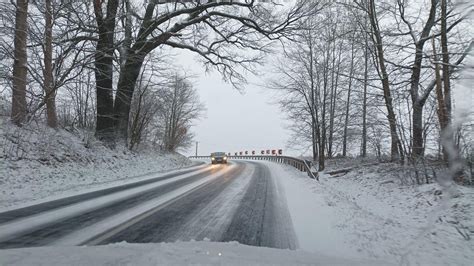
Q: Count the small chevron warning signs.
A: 9